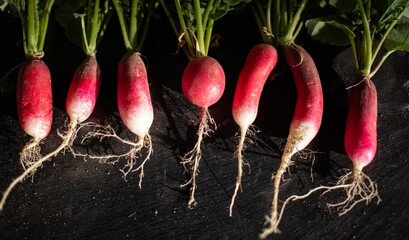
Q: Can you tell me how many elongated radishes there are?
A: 6